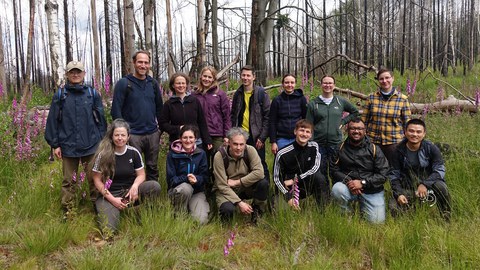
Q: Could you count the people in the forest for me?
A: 14